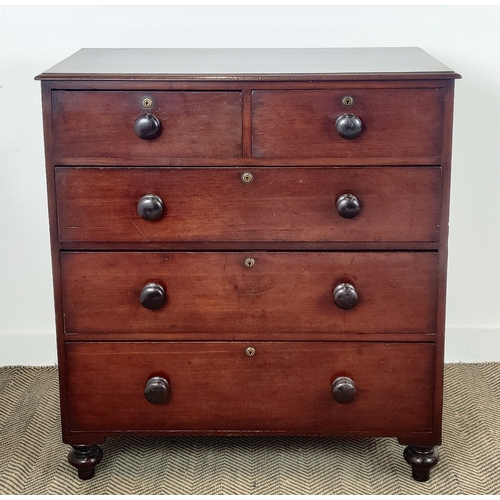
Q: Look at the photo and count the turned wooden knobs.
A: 8